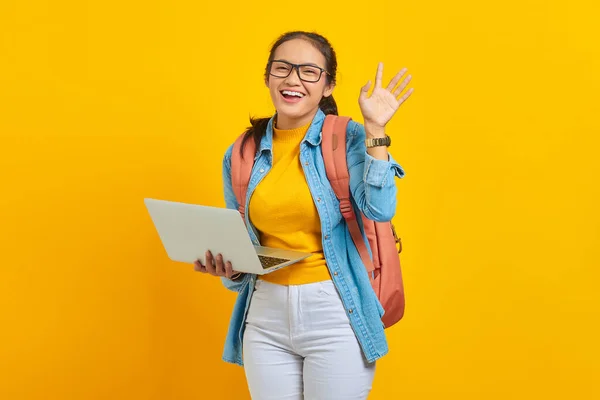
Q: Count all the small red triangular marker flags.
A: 0